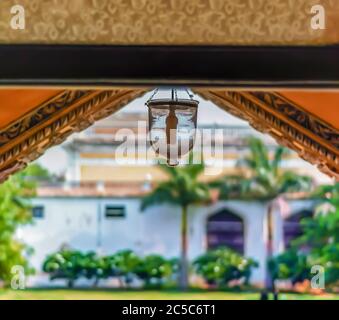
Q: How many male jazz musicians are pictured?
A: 0